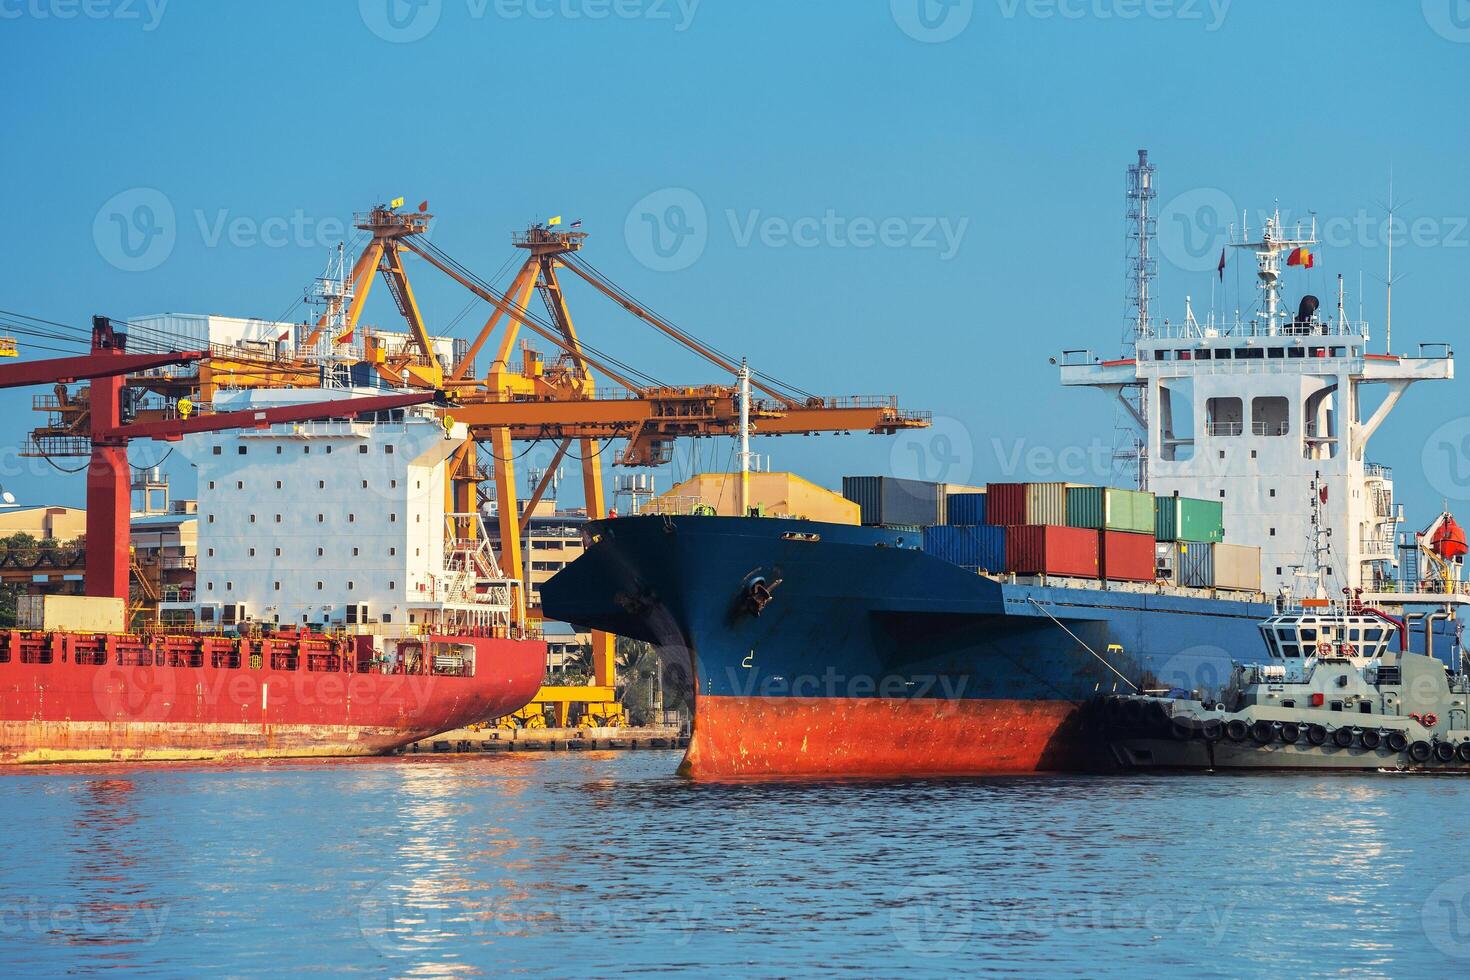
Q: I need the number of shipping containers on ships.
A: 14